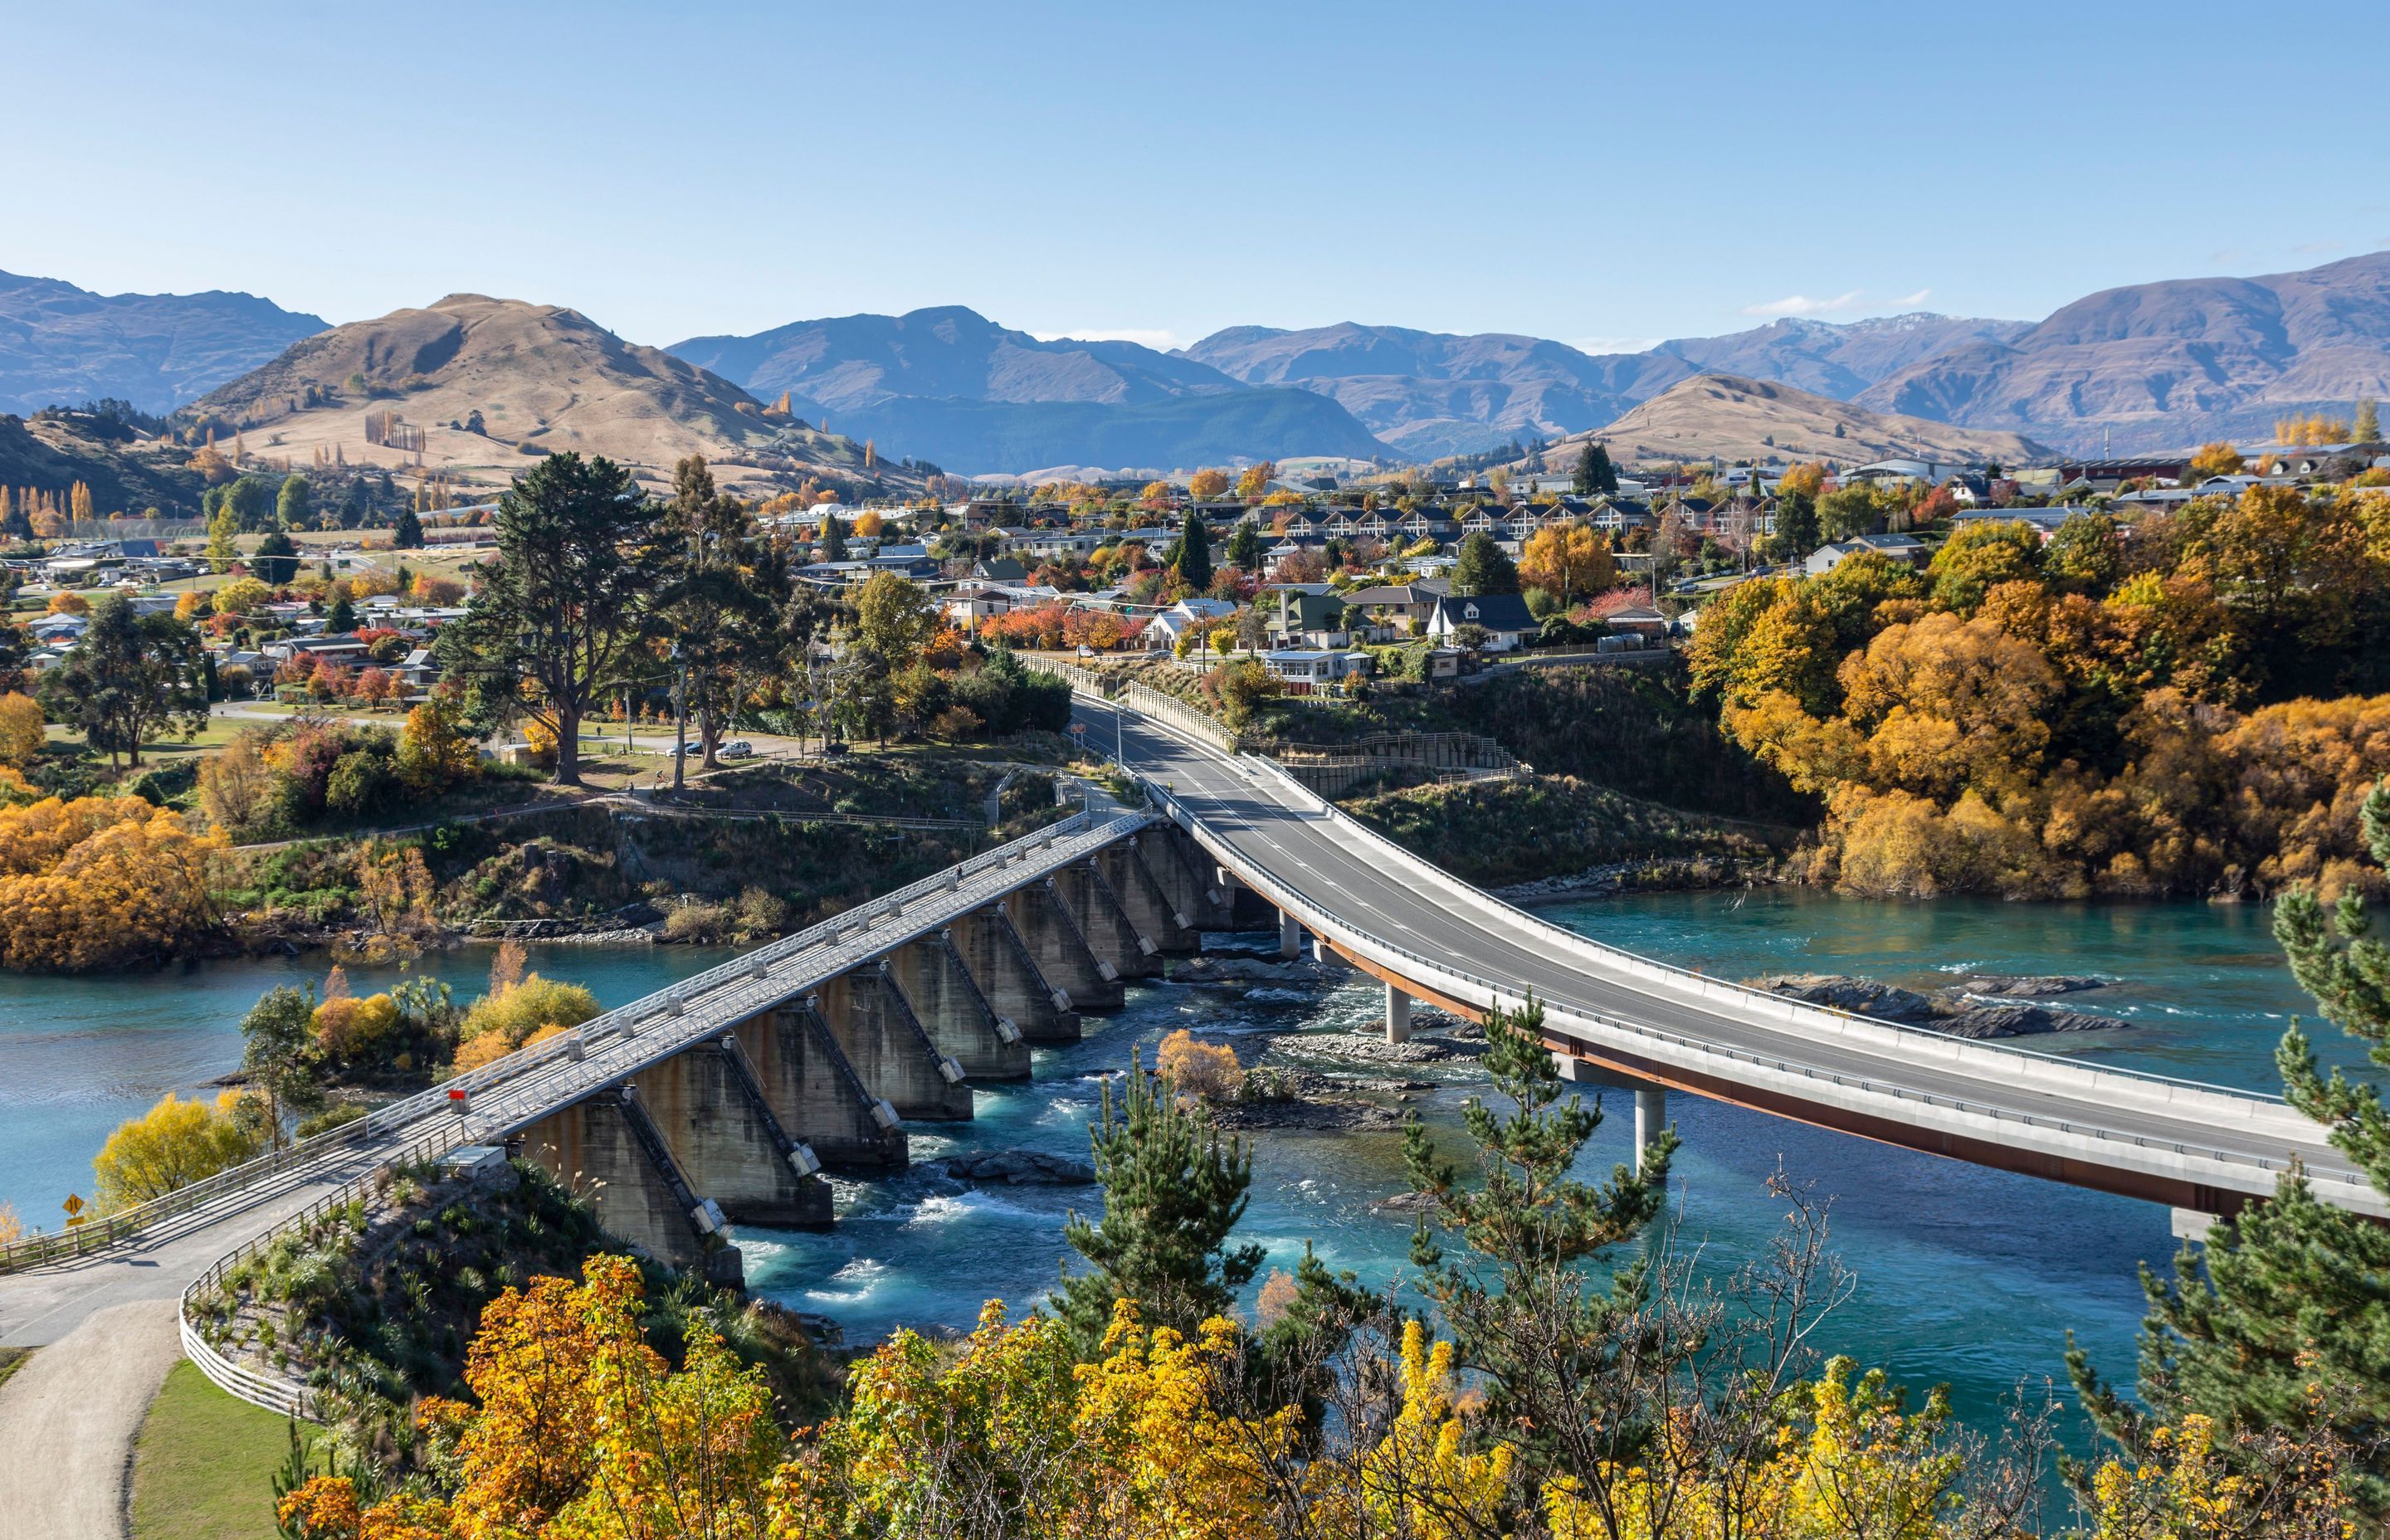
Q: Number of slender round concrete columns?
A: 3